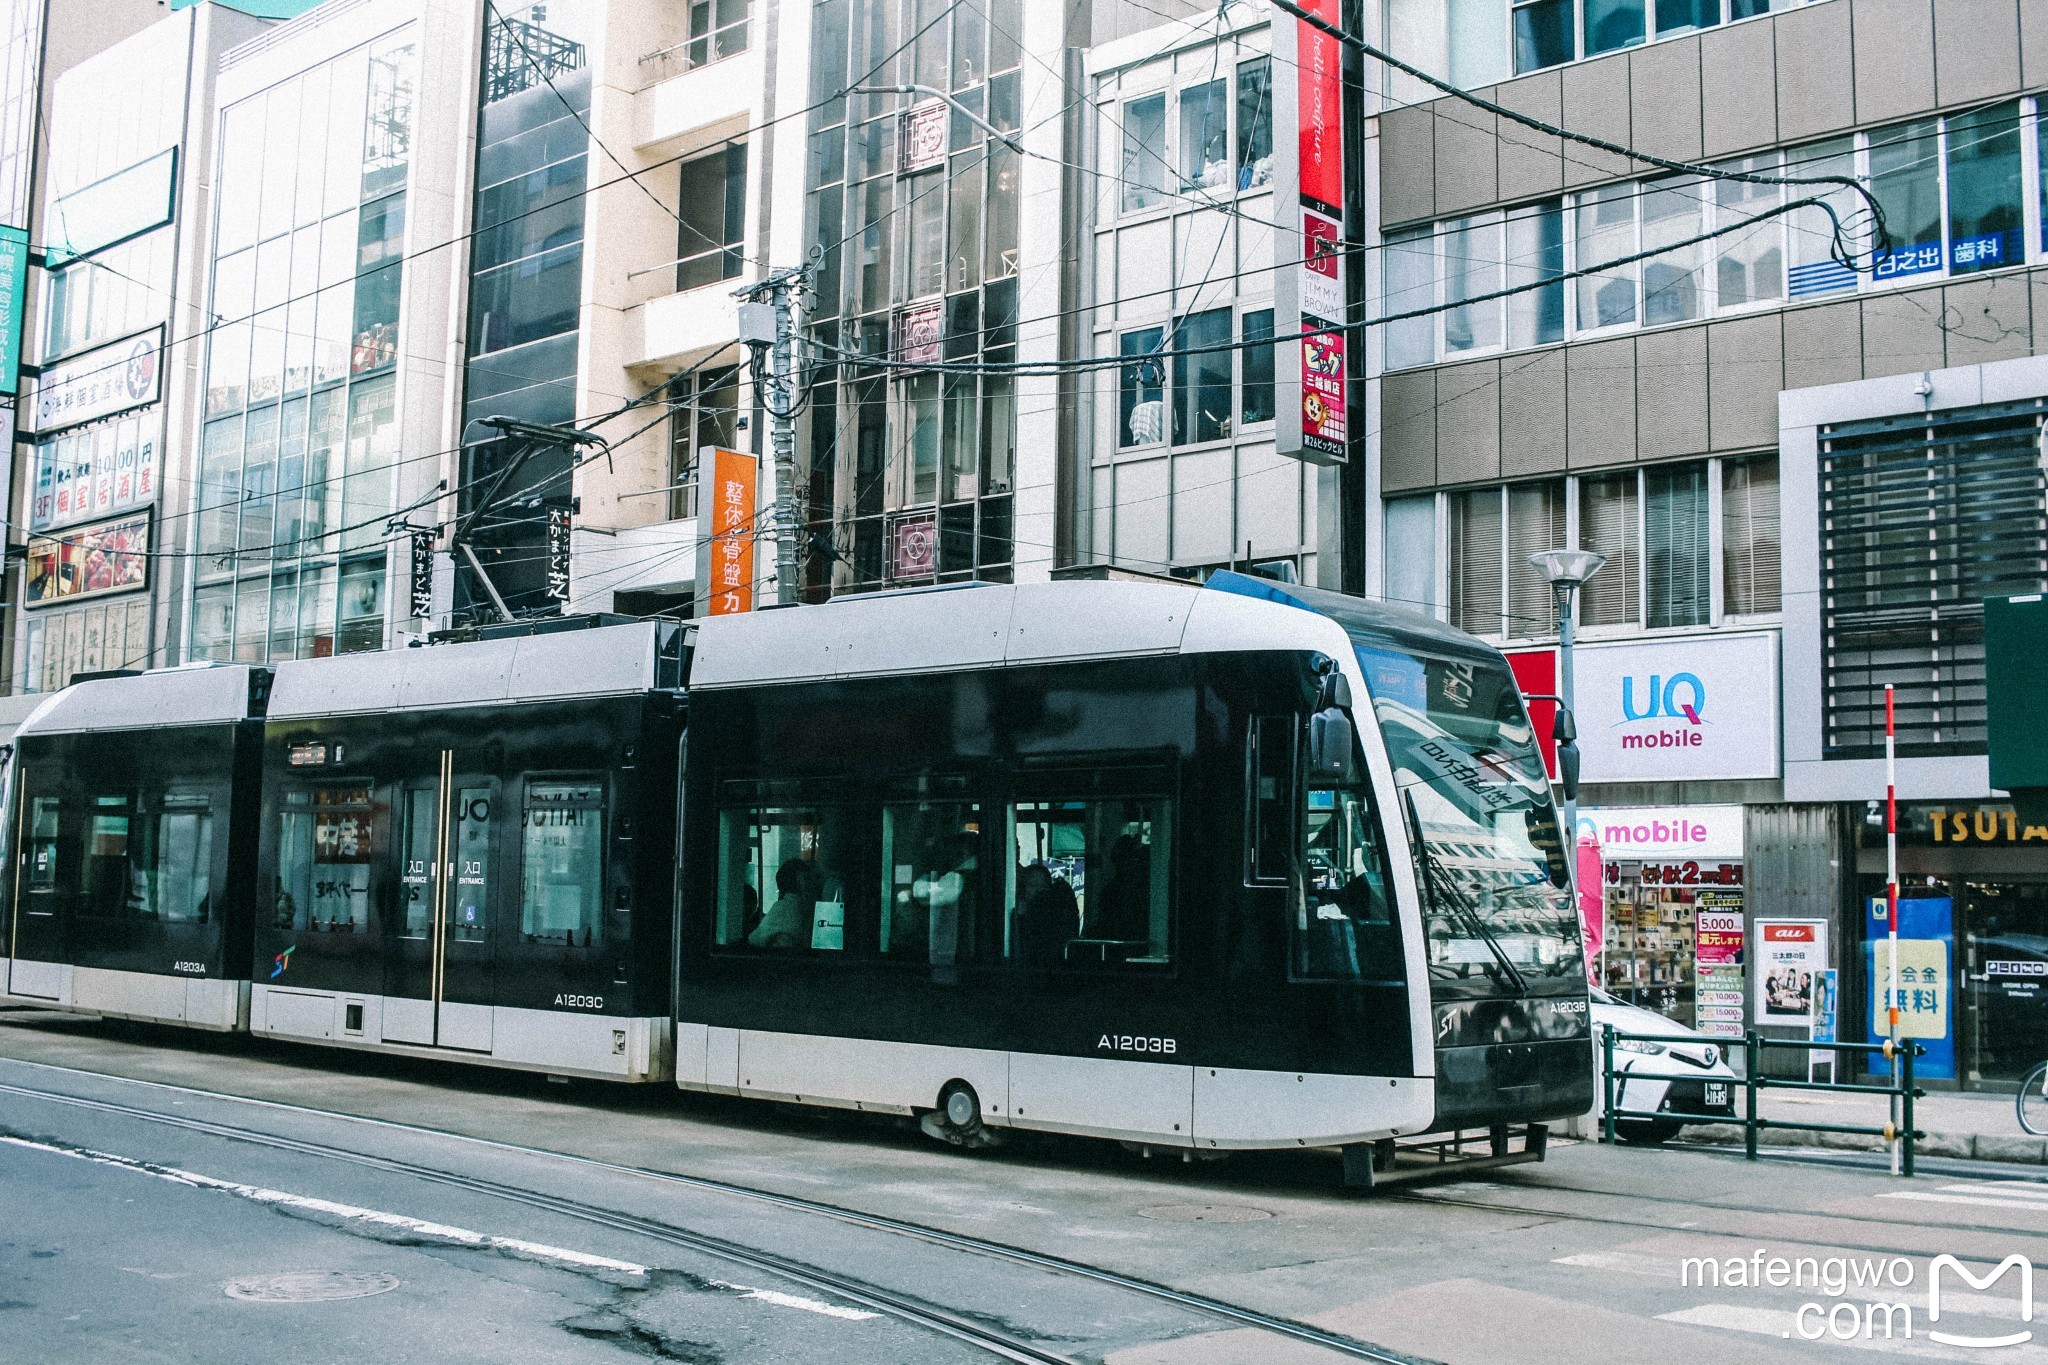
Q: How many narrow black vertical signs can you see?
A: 2